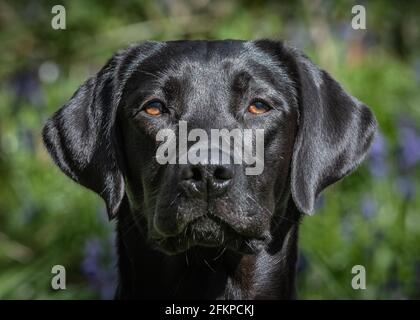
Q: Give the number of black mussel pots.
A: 0